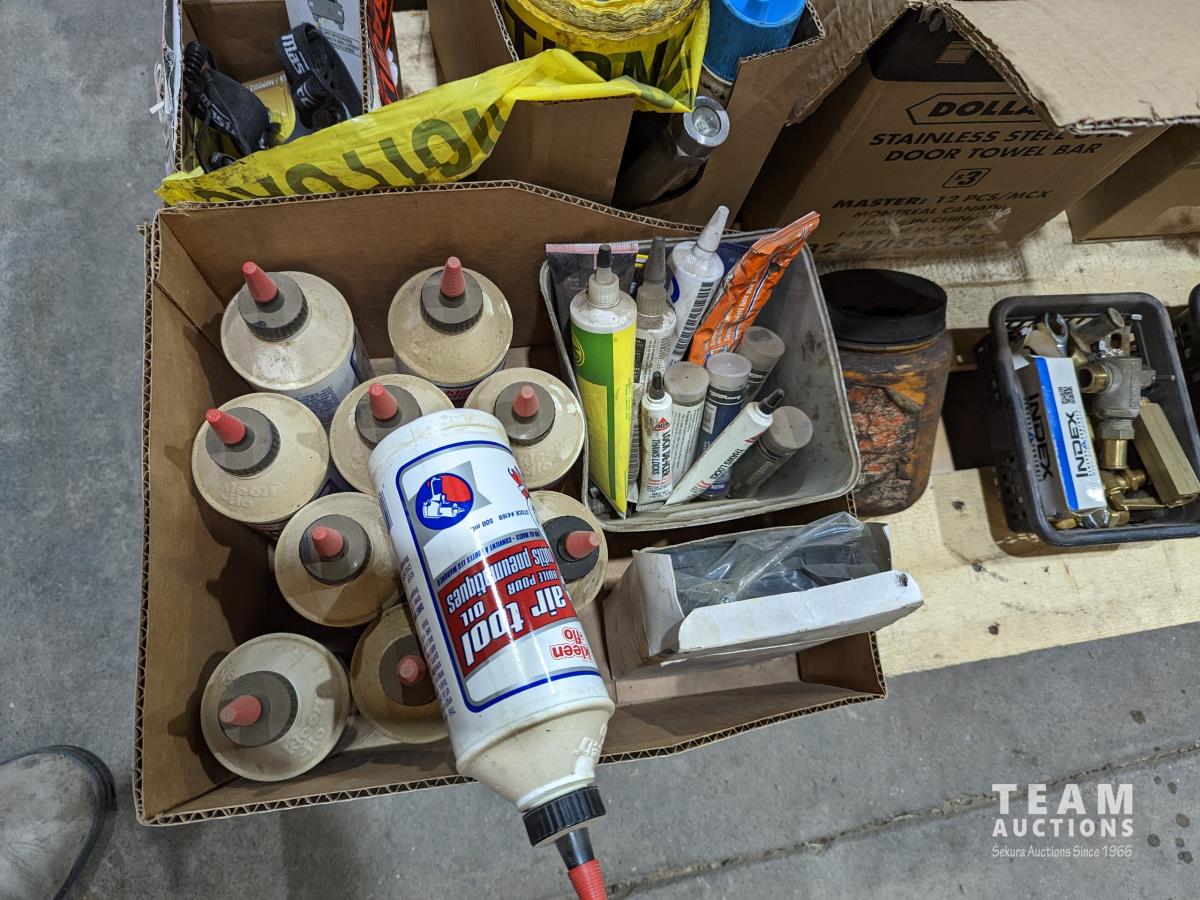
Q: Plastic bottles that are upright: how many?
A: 9